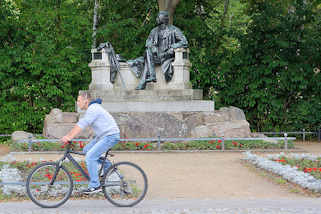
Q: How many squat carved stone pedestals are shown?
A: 2